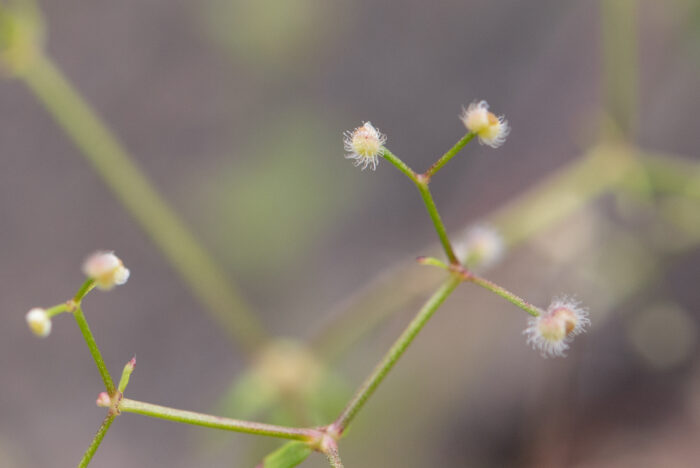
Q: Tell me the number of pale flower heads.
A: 6